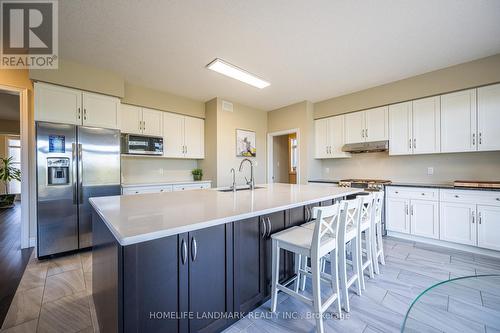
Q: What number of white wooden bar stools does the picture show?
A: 4